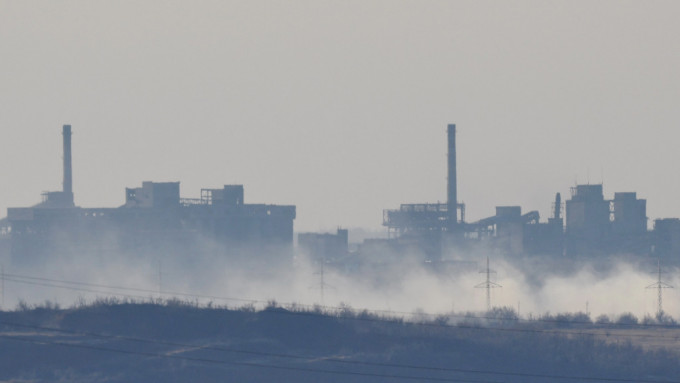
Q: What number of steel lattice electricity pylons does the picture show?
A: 3